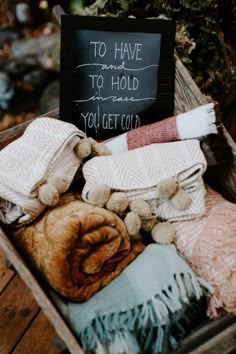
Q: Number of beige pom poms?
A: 12